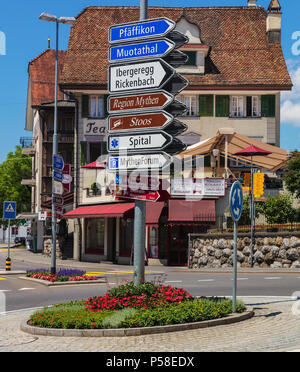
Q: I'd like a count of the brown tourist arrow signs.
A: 2